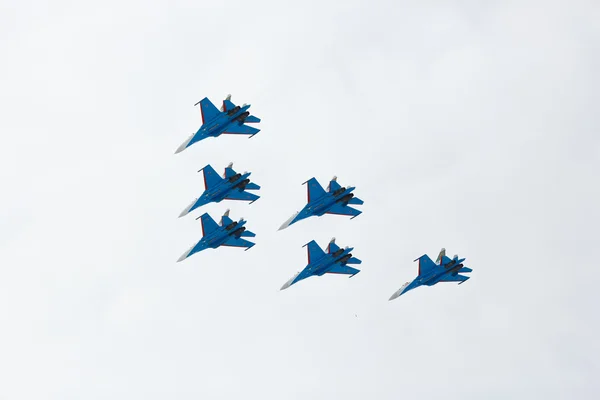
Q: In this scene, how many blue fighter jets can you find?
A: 6